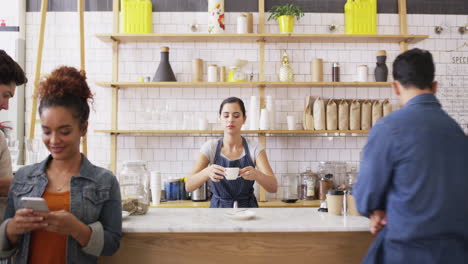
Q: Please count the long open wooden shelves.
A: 3